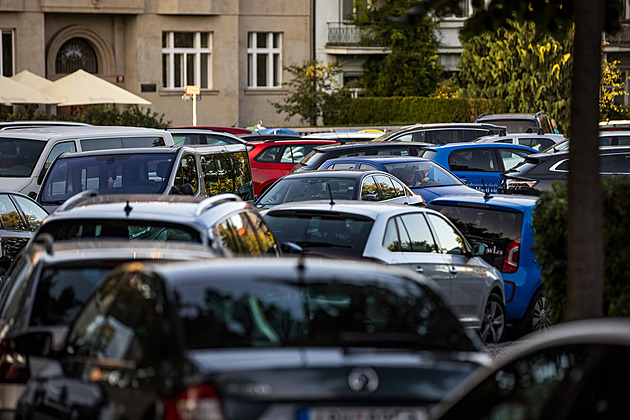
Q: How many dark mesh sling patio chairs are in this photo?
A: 0